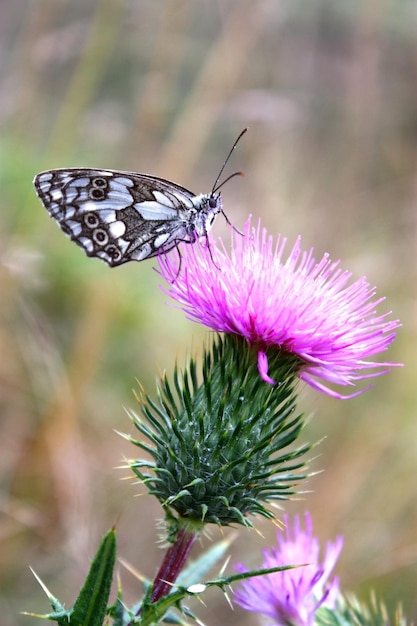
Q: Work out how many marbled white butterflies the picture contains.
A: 1